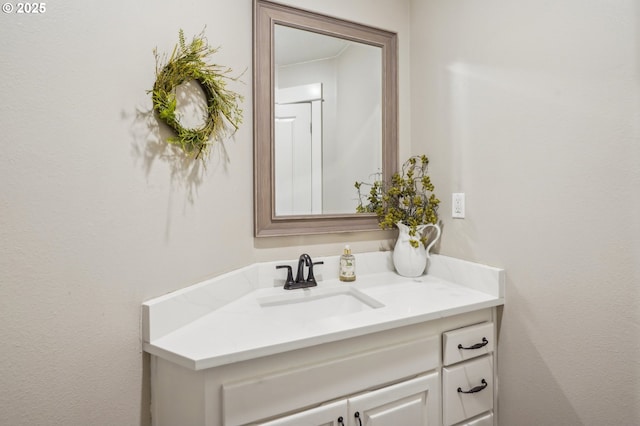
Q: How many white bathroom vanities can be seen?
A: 1